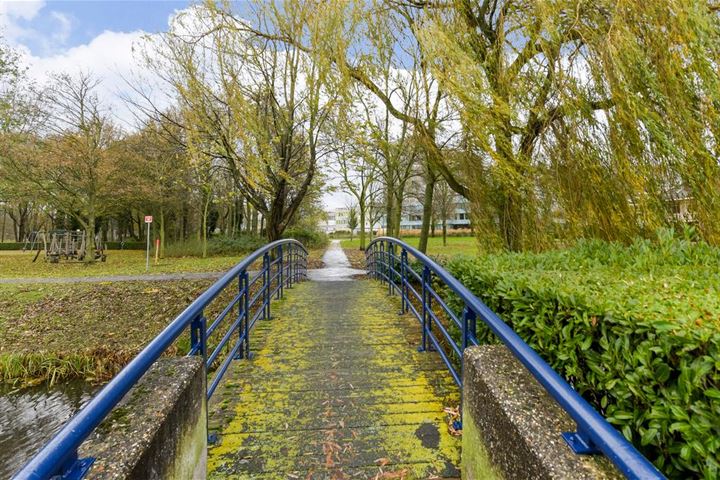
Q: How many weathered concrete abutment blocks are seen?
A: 2